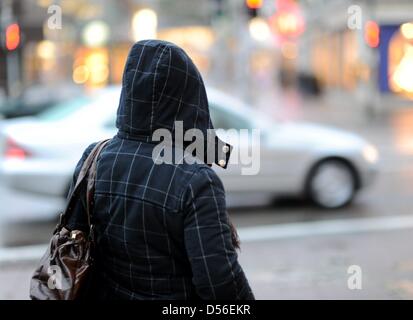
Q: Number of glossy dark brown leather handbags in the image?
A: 1